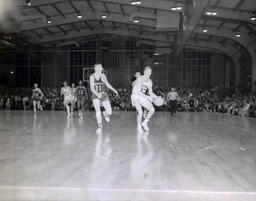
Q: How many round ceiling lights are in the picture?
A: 14